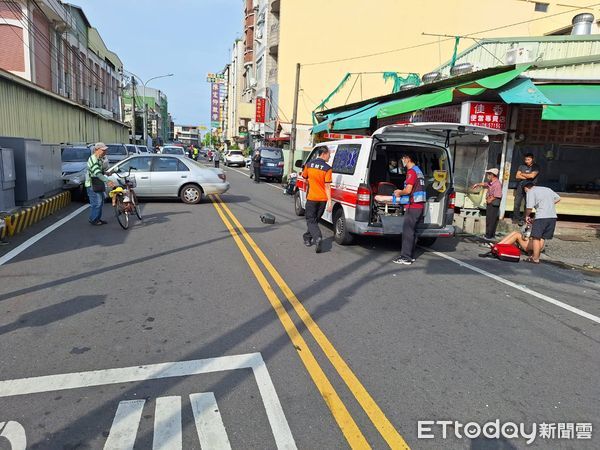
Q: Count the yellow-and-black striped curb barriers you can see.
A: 1